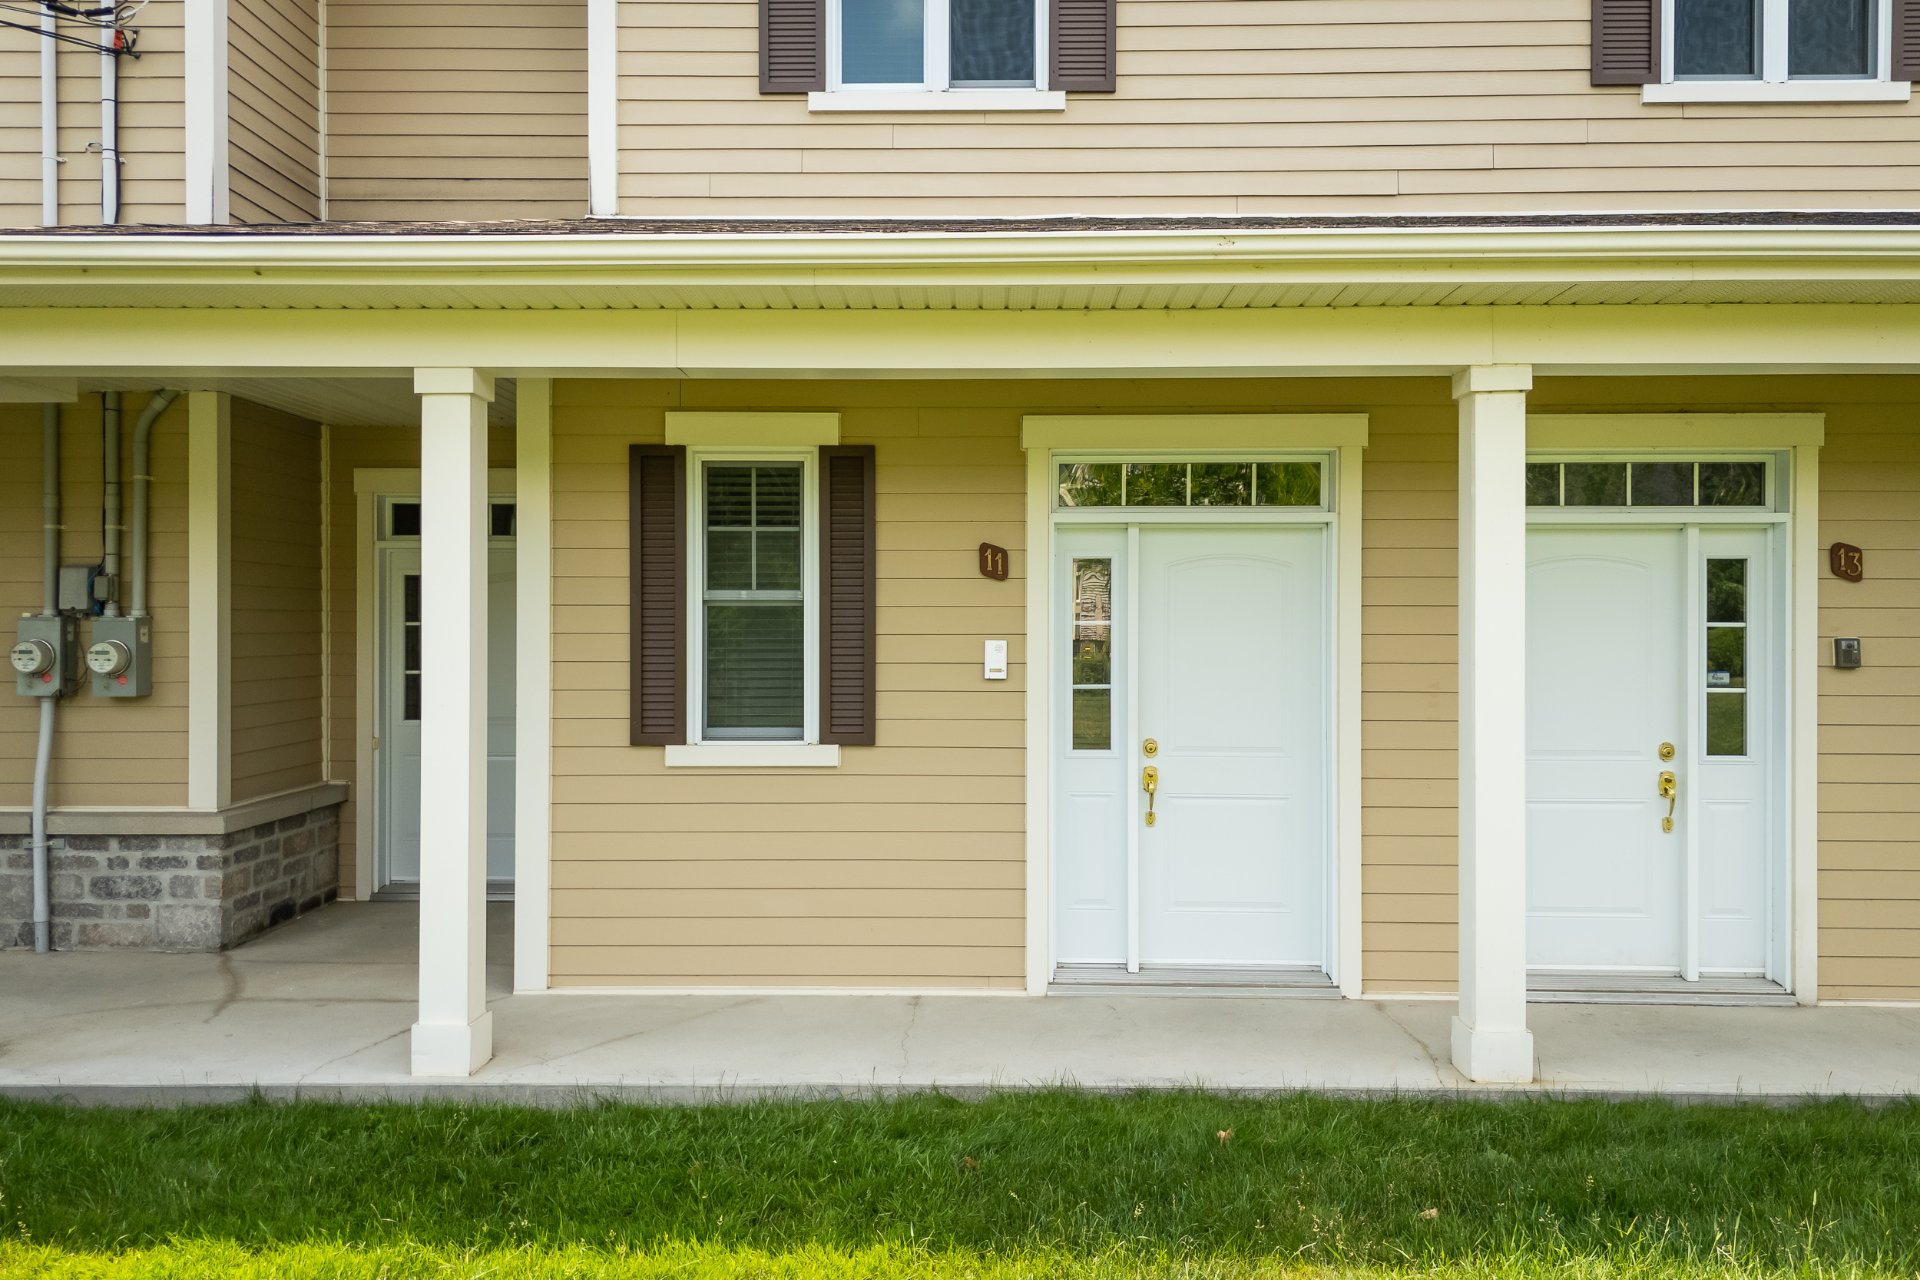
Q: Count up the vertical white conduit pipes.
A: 2